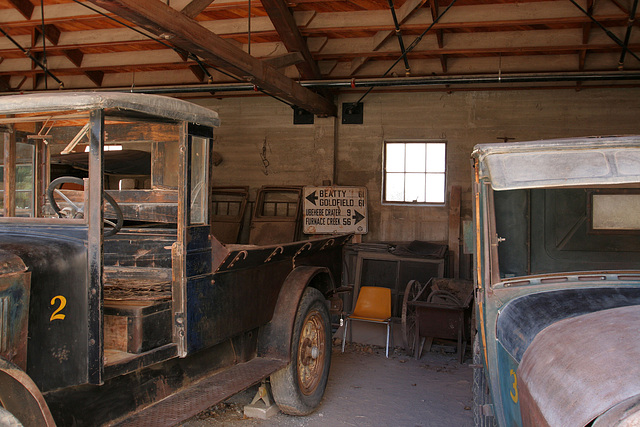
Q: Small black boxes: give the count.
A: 2